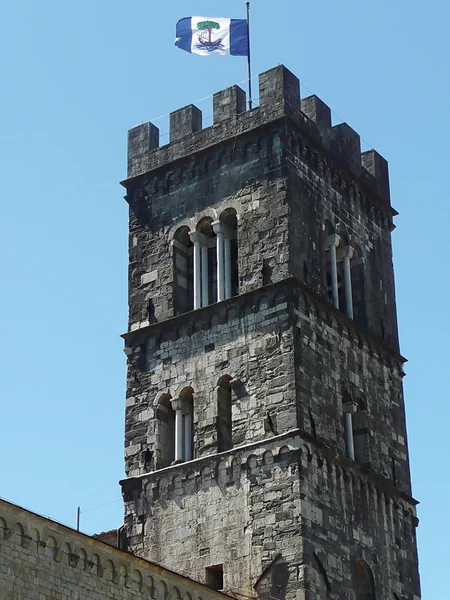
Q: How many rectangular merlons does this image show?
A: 7